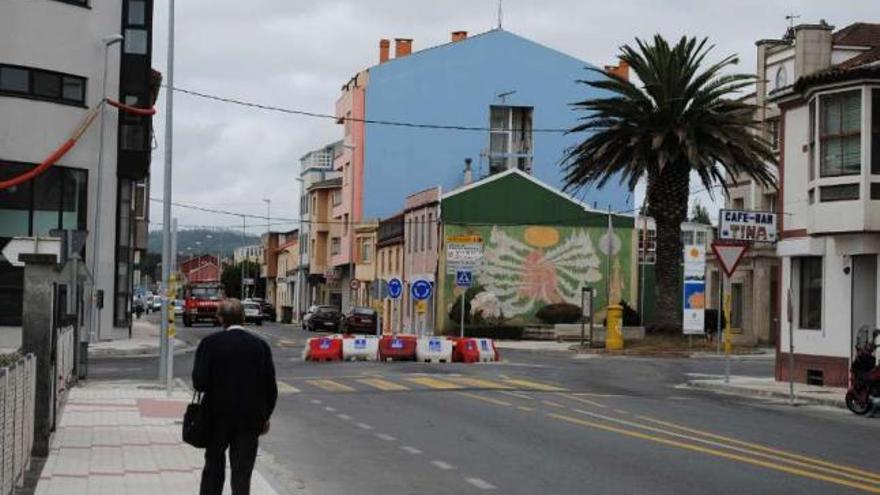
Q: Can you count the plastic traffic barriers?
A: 6